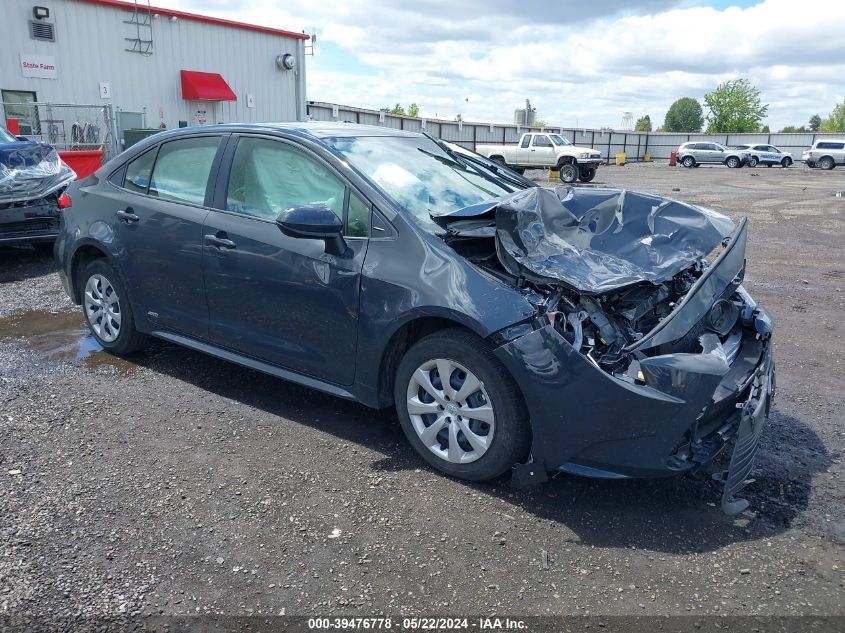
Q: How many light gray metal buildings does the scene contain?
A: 1